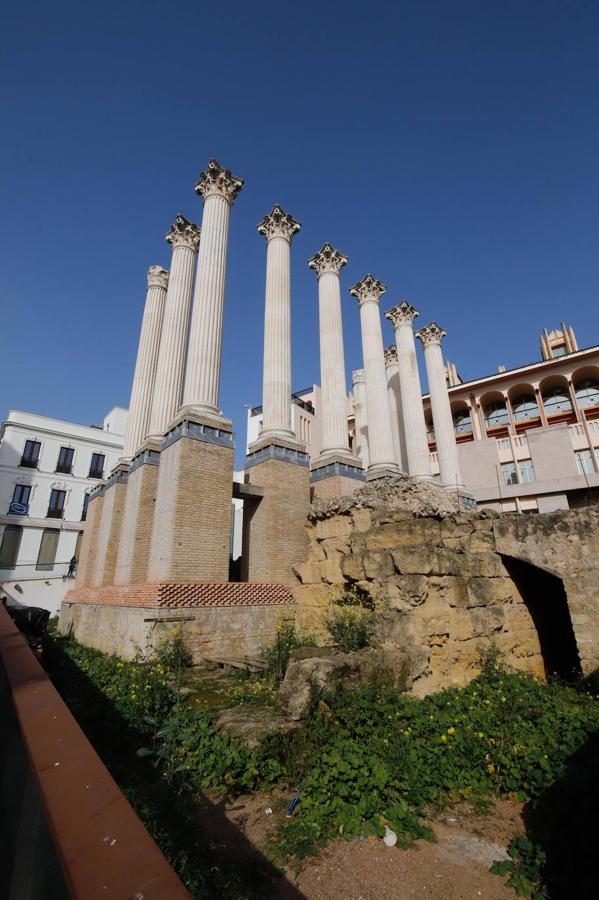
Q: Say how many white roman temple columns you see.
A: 10